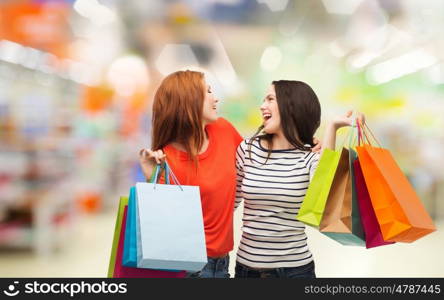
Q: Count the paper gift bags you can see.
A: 9